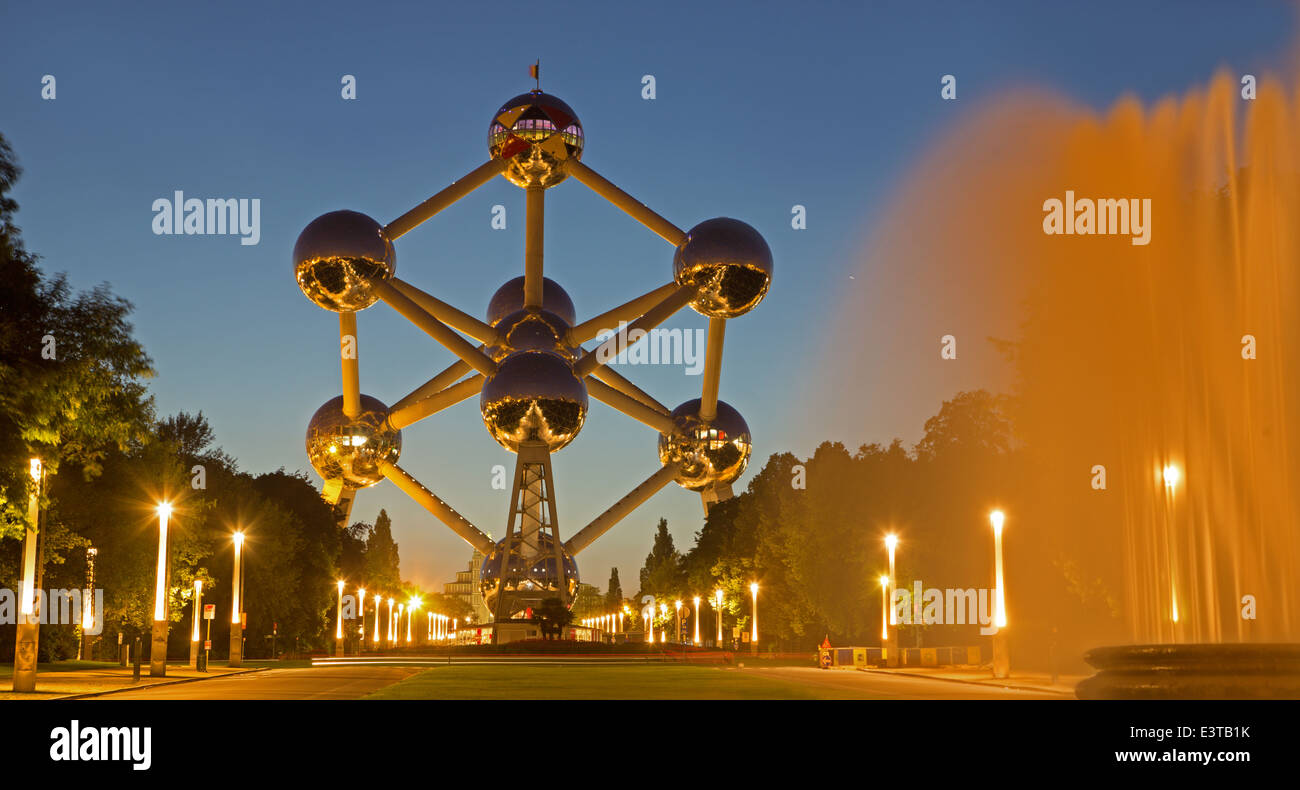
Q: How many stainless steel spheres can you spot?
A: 9